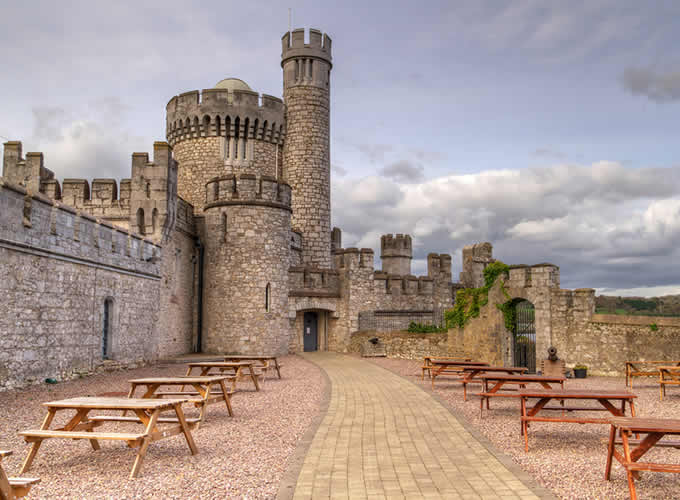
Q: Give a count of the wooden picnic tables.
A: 13